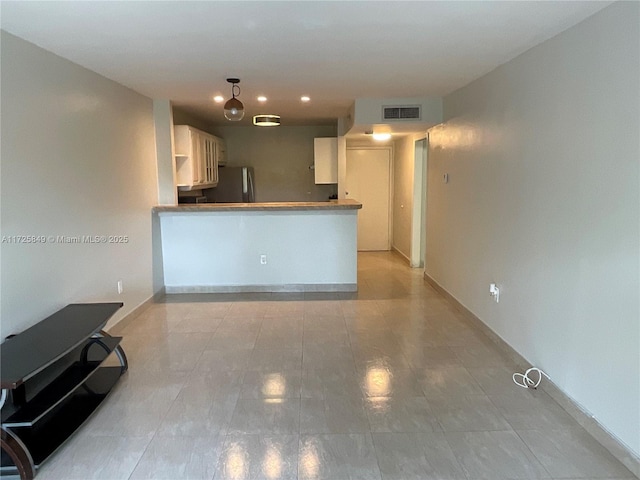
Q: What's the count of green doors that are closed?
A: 0